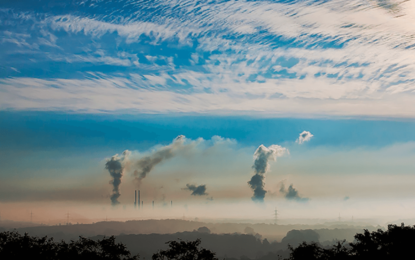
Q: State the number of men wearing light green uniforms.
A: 0